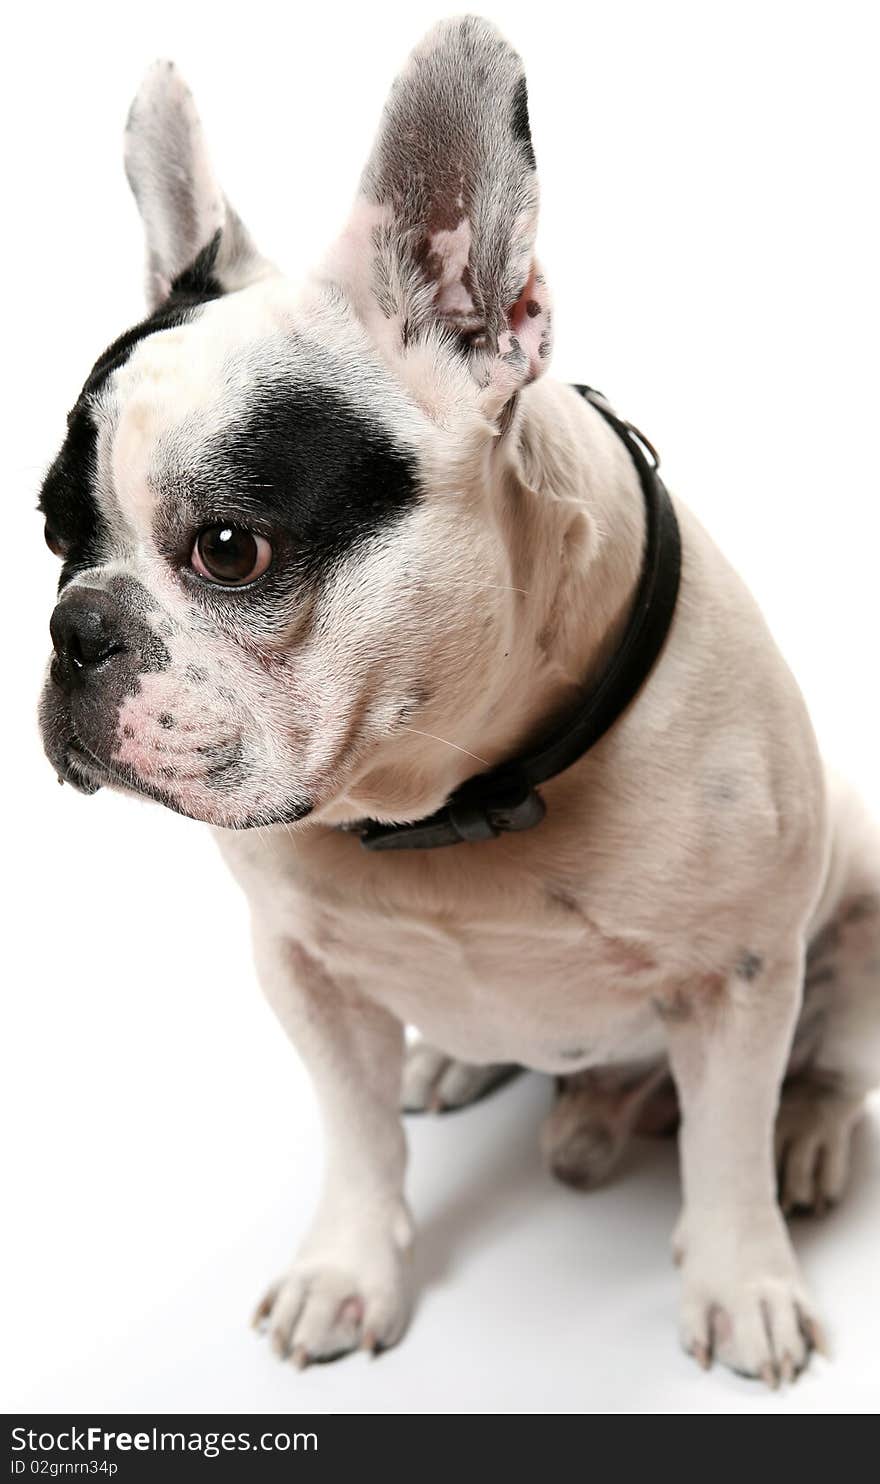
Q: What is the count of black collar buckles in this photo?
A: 1